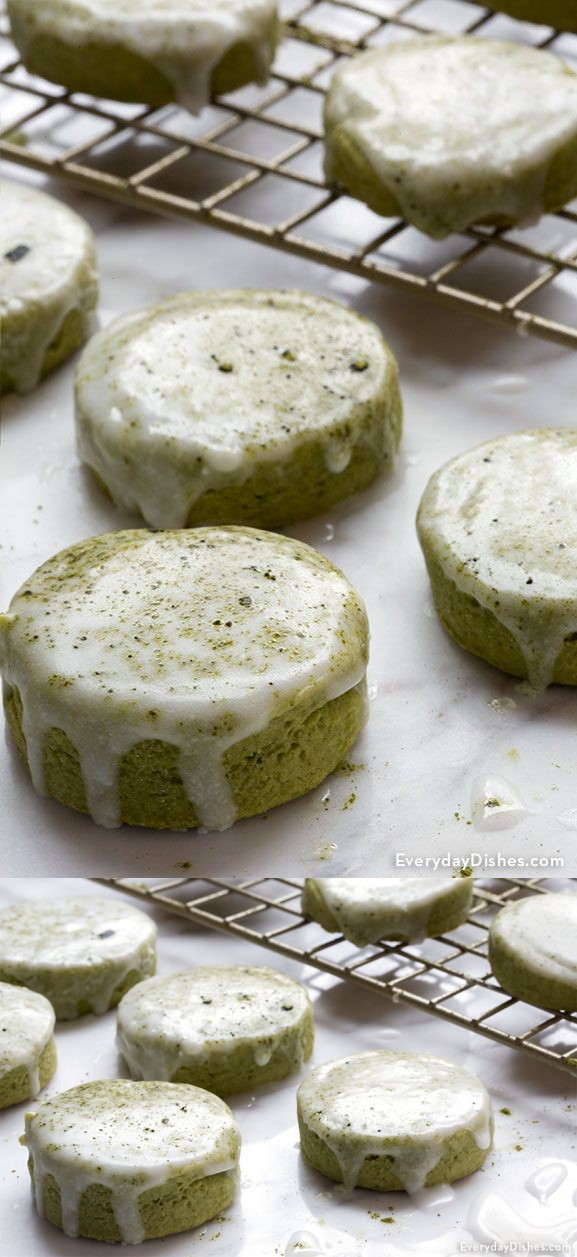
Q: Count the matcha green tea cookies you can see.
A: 14